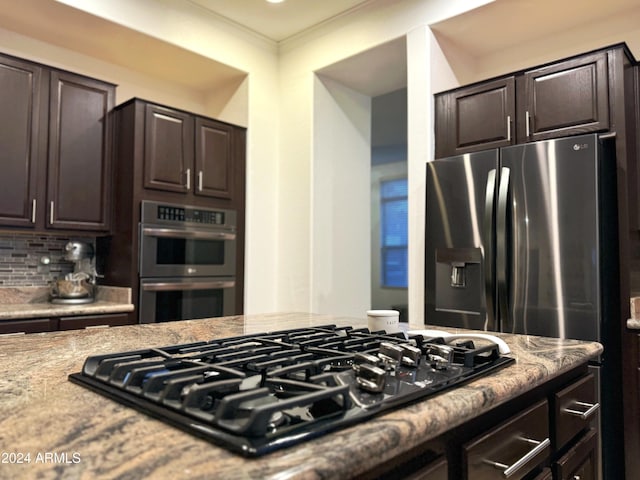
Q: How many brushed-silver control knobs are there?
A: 5